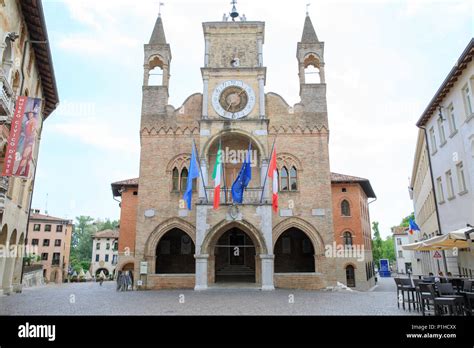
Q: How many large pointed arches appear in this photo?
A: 3